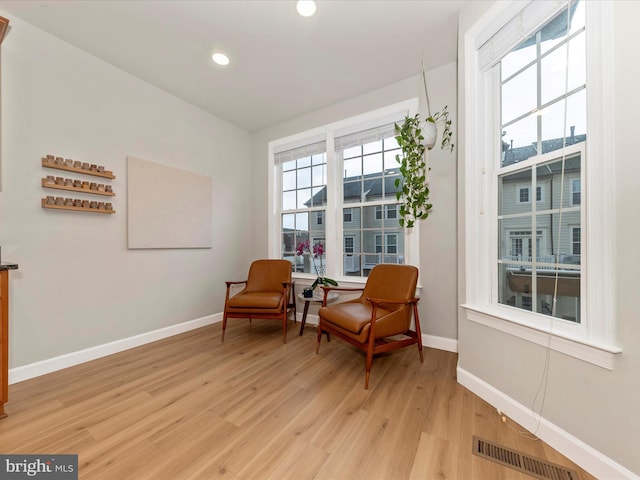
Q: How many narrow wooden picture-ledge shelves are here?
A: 3